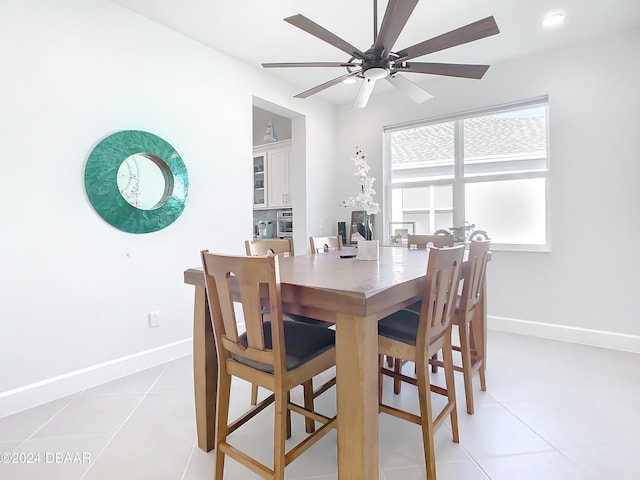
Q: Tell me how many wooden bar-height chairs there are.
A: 6